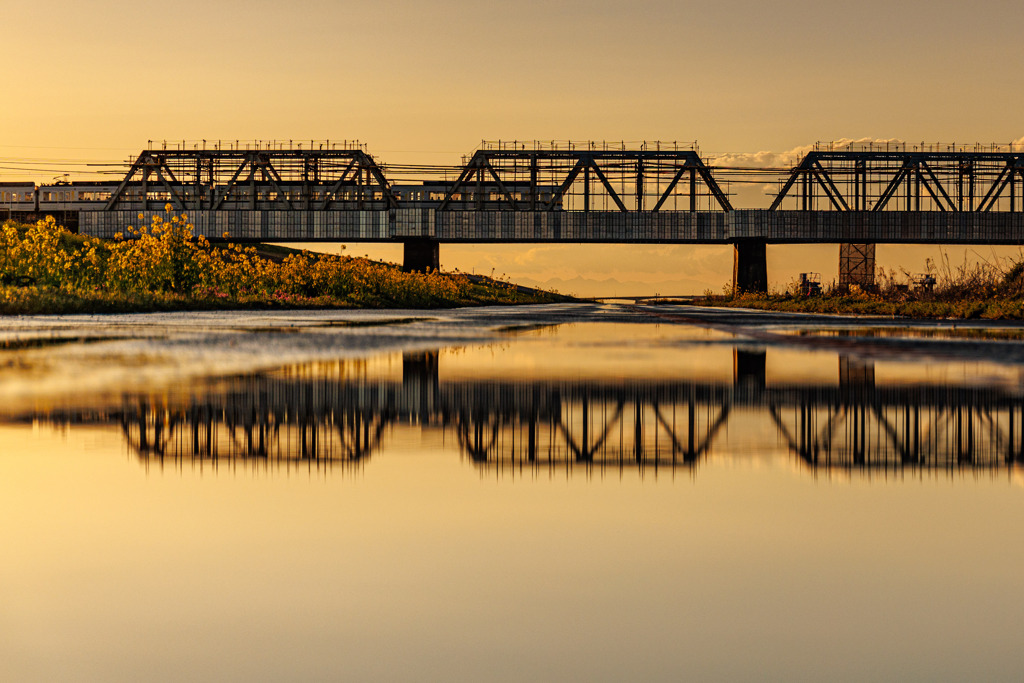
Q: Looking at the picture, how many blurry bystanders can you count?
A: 0